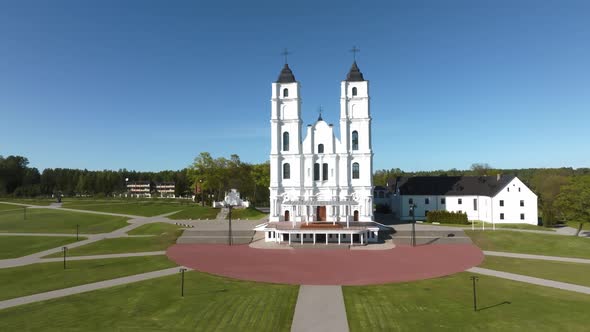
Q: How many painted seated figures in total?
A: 0